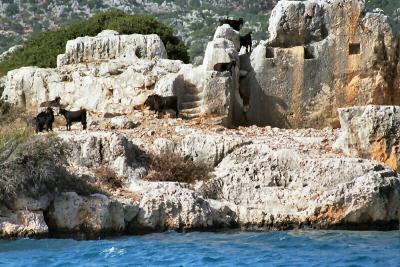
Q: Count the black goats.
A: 7